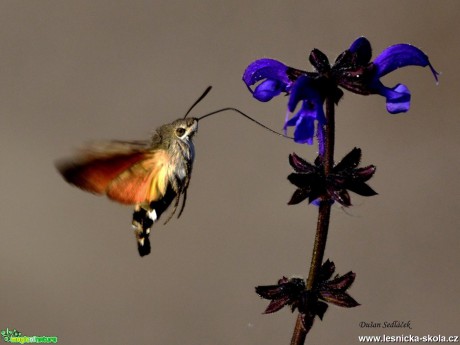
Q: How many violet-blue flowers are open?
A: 3